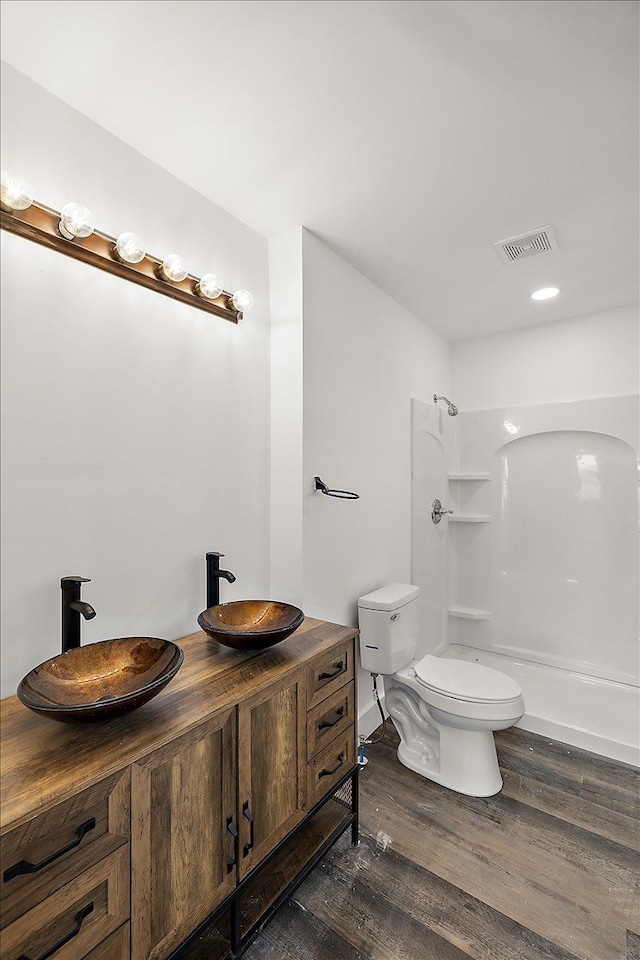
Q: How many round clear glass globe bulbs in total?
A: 6